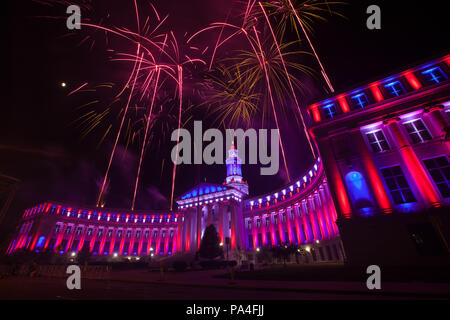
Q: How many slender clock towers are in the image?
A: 1